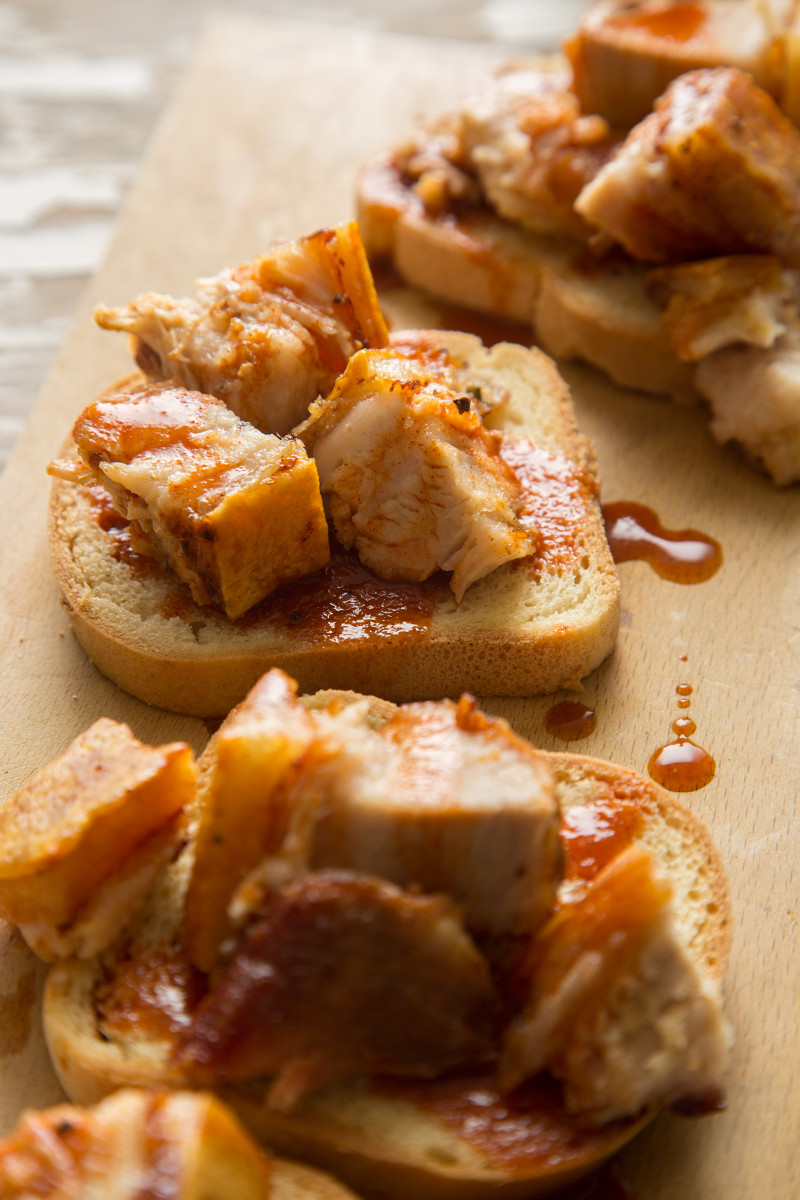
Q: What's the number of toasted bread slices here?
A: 4